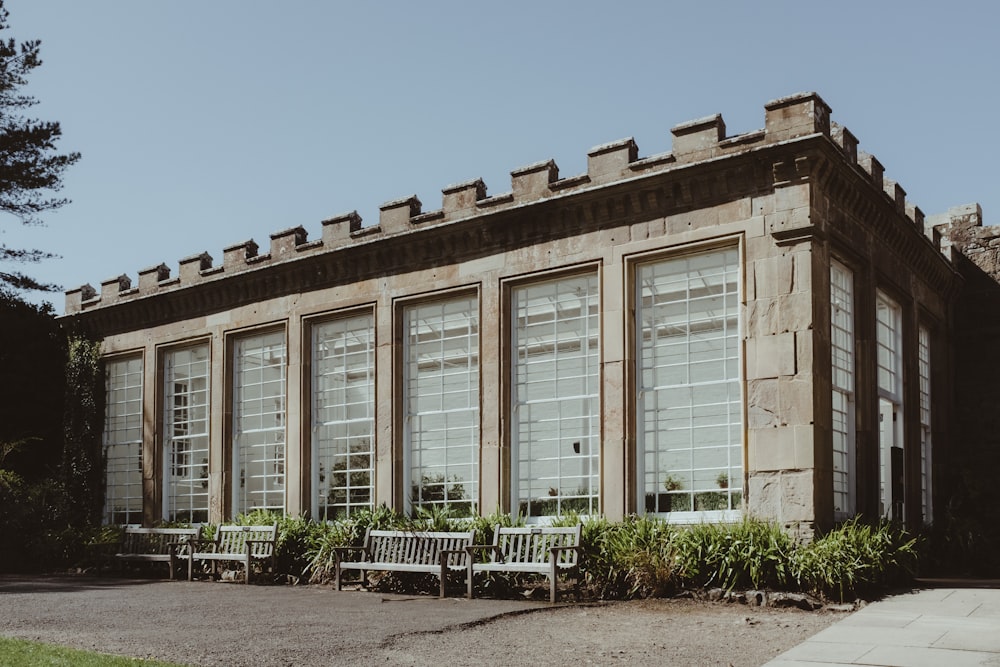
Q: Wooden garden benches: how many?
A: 4